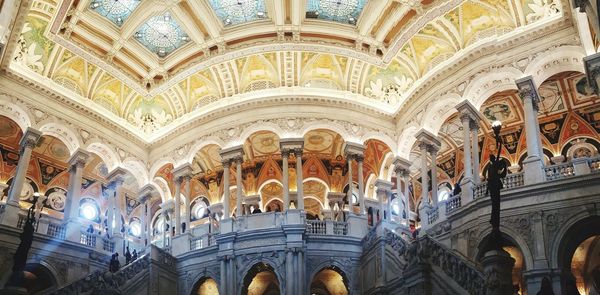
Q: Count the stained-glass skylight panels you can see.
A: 4